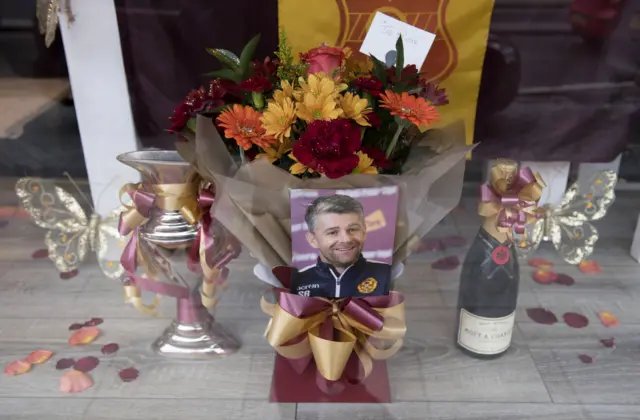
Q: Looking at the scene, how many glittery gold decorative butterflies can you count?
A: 2